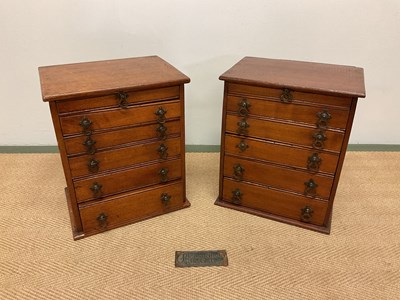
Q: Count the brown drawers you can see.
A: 12